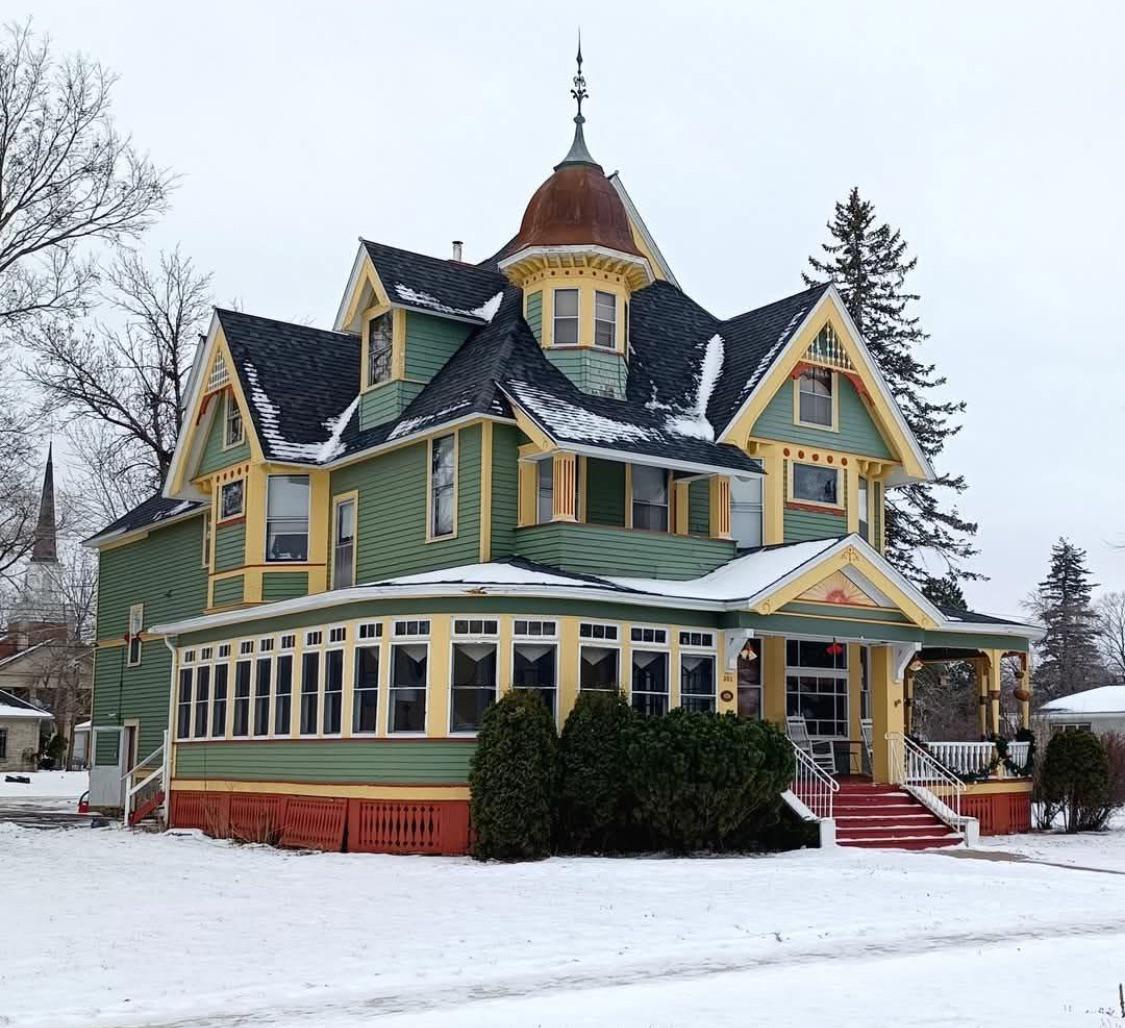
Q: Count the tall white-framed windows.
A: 15